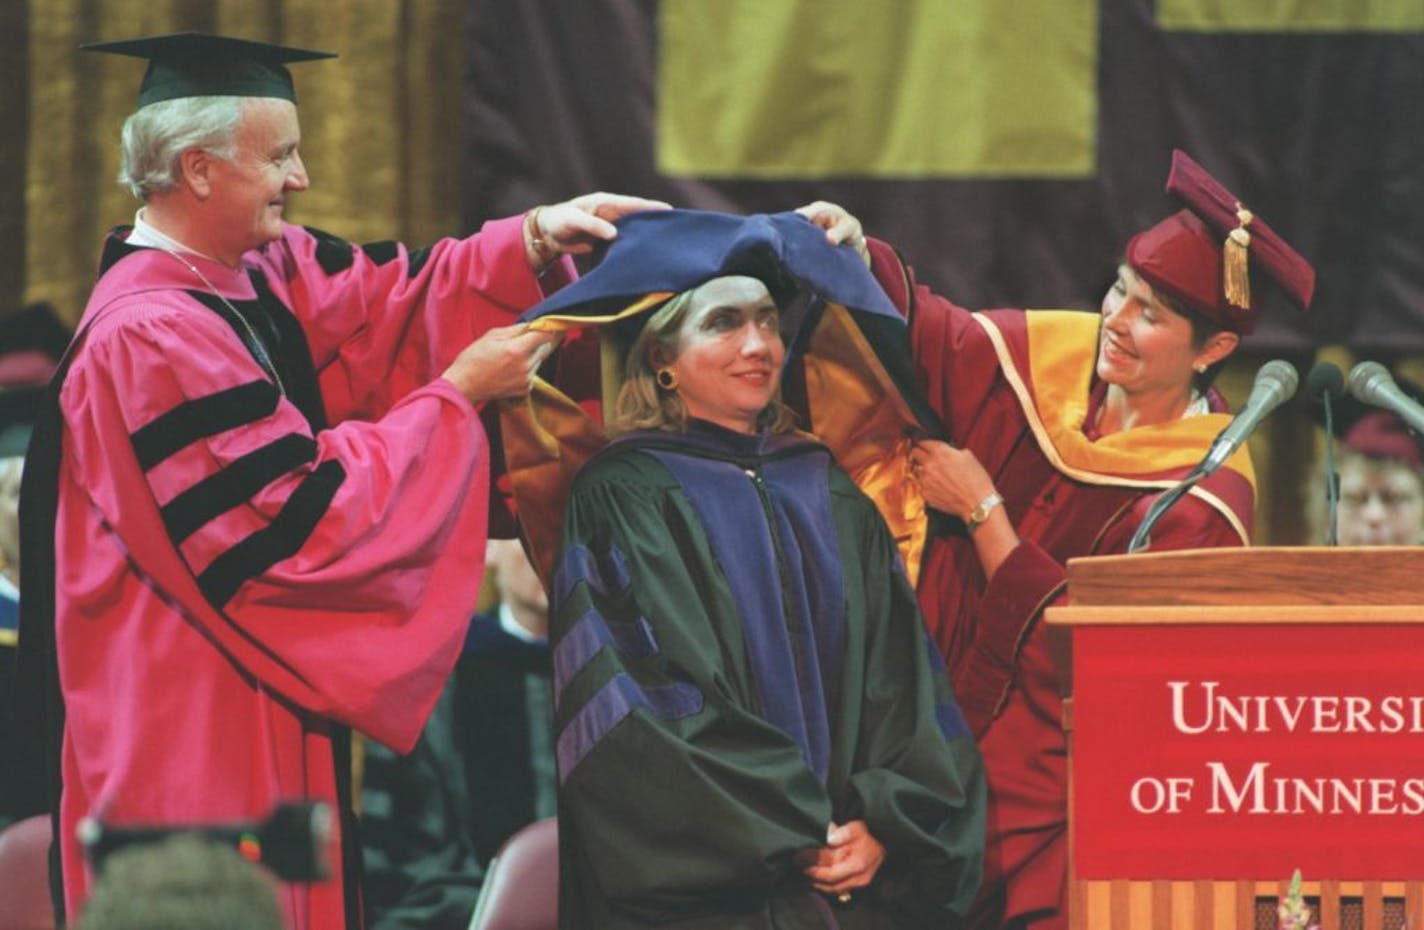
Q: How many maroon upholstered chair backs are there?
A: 2